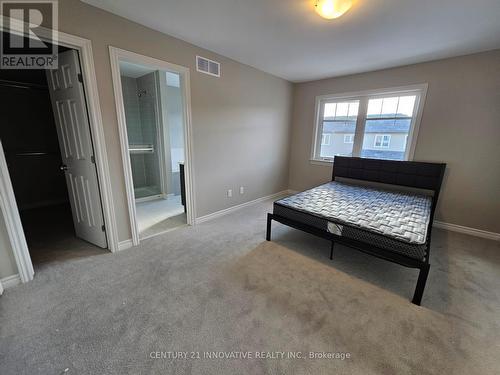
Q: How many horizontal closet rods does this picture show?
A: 2